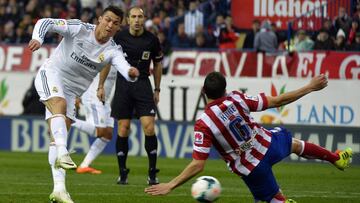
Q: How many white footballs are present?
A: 1